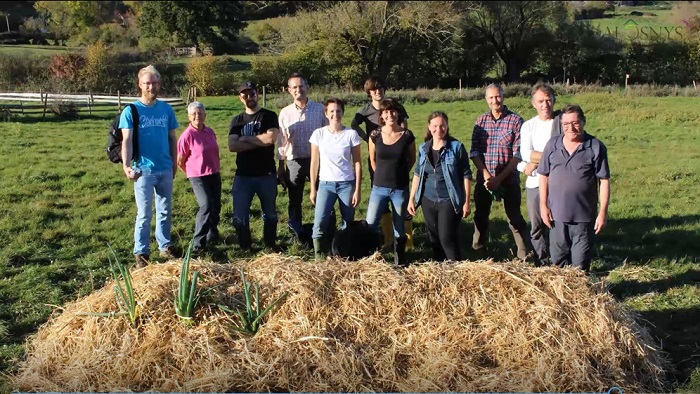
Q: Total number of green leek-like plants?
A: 3